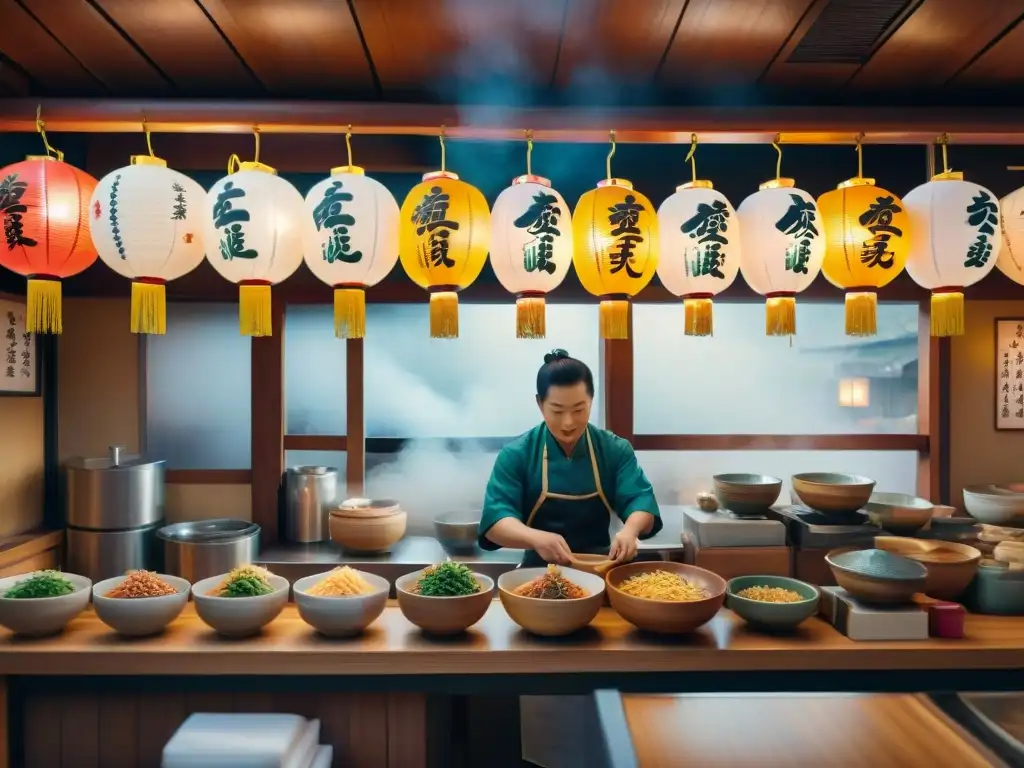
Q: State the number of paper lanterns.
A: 12